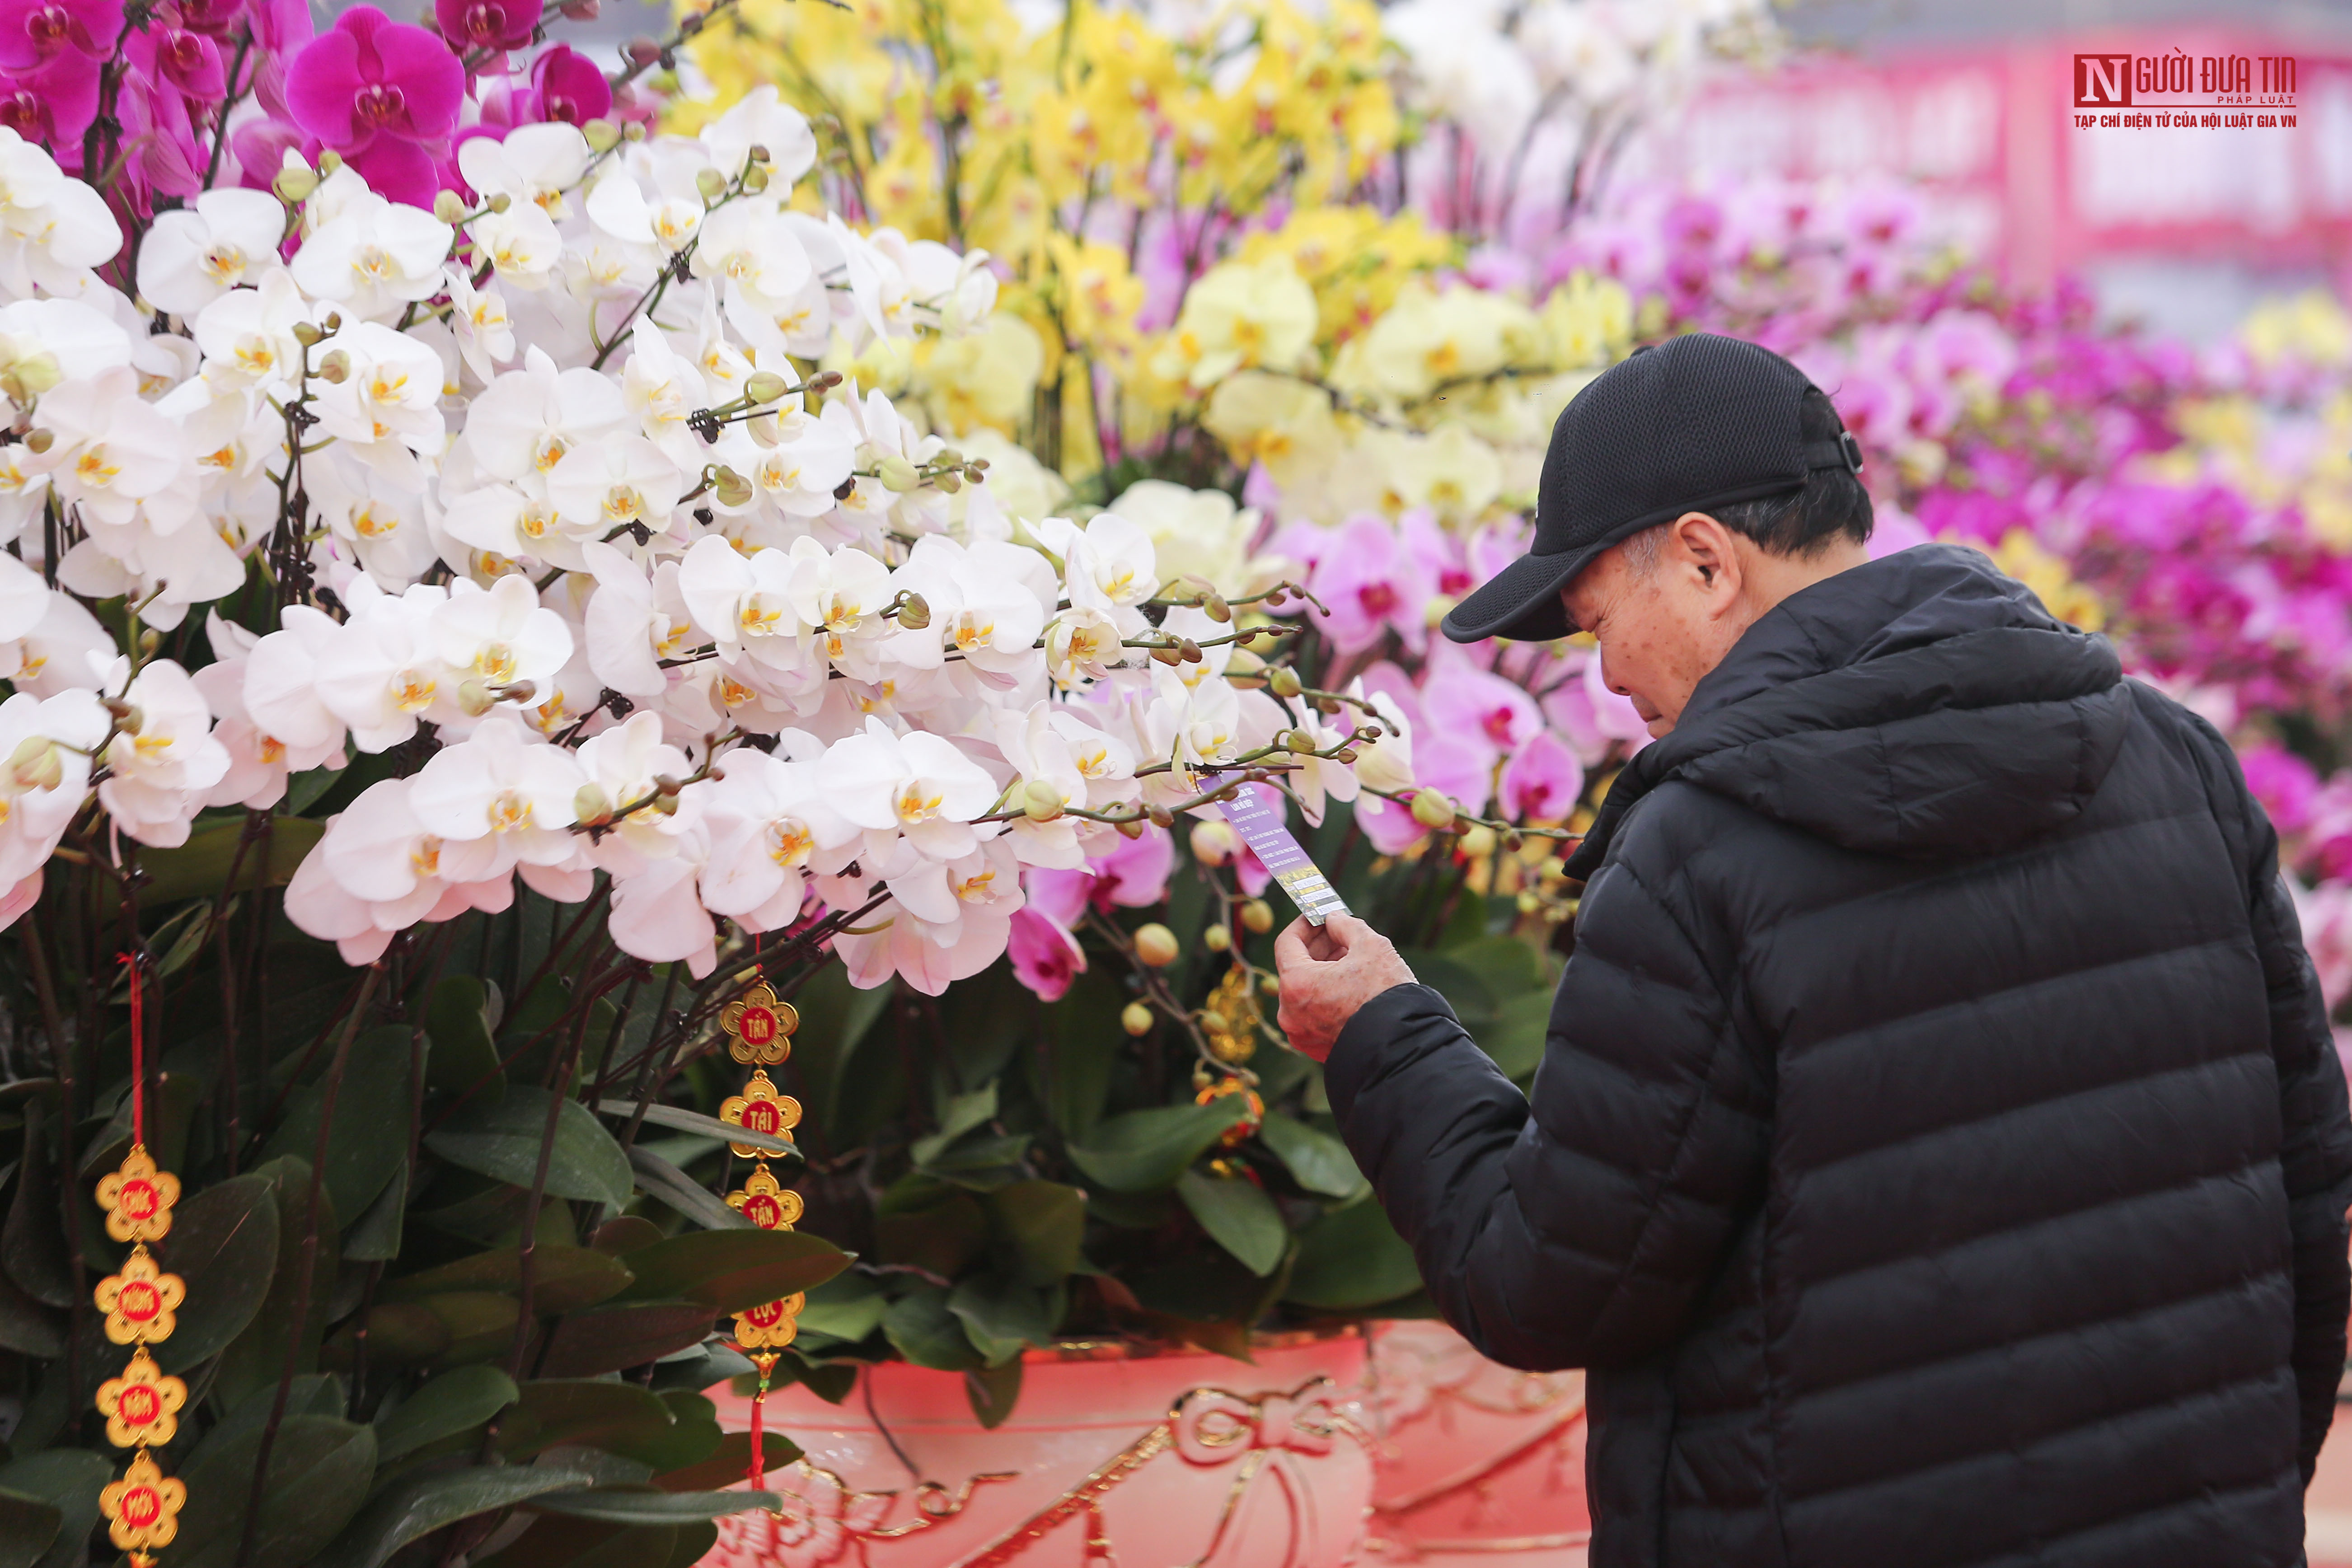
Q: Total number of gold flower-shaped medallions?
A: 8